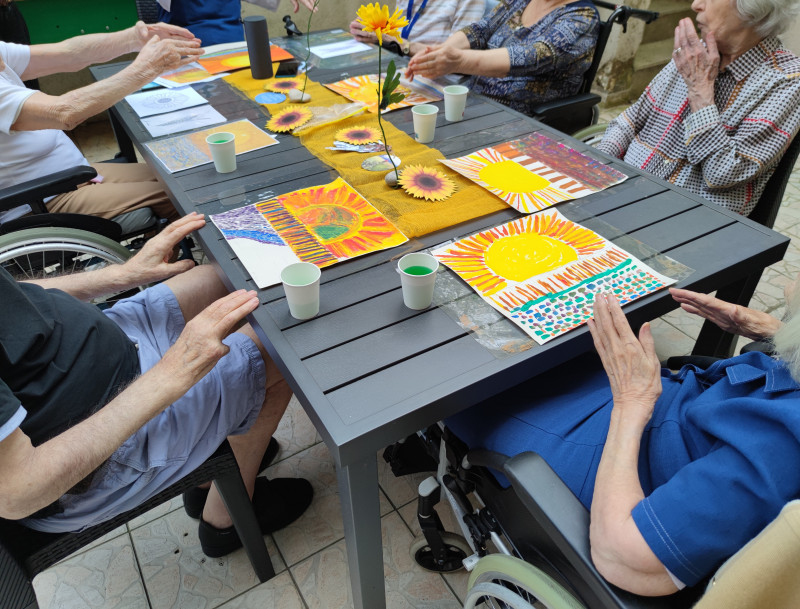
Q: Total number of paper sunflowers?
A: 4